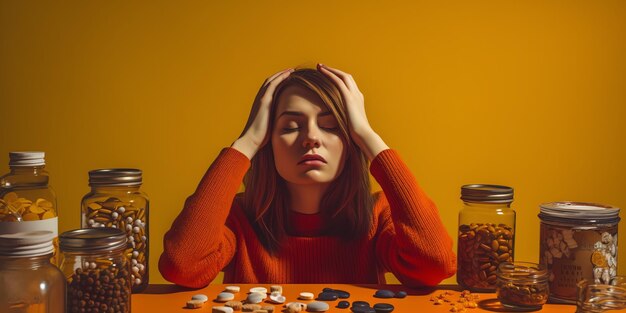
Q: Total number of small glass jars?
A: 2